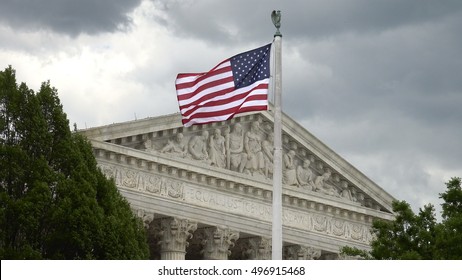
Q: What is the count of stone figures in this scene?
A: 9